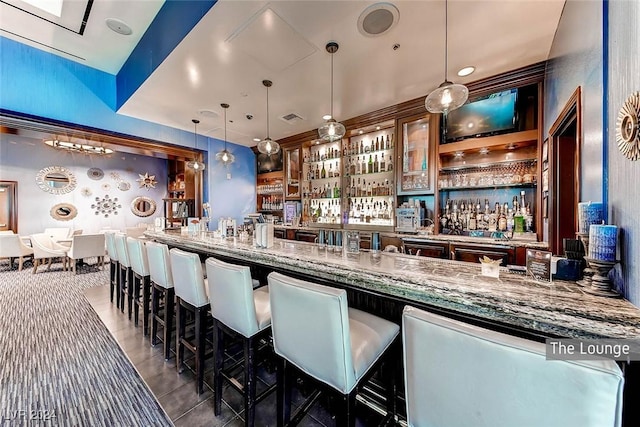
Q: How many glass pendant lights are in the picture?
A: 5